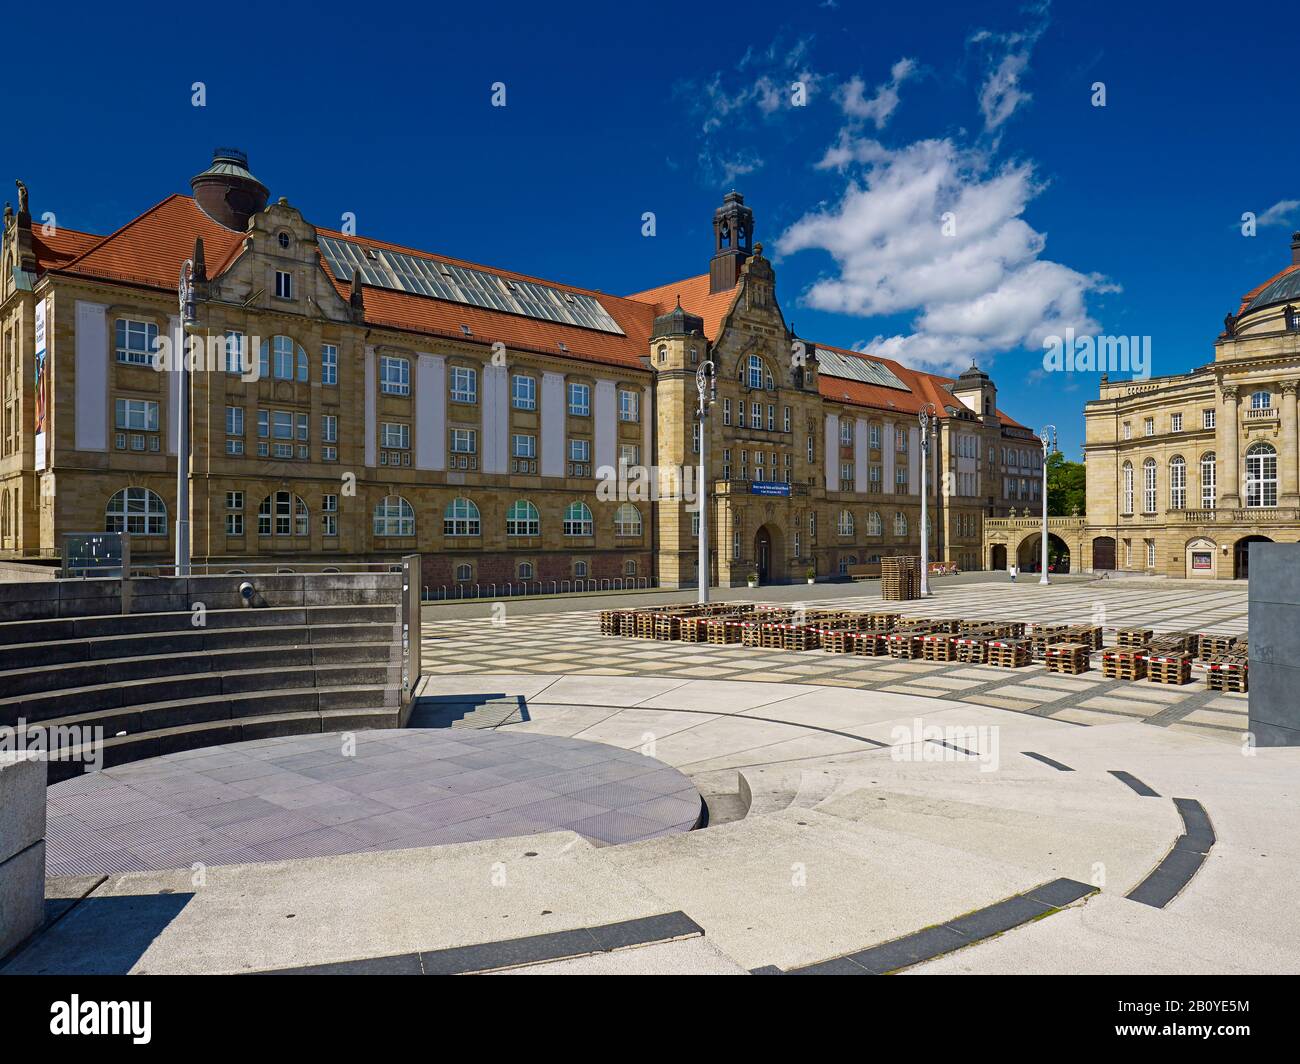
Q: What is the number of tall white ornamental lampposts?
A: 4